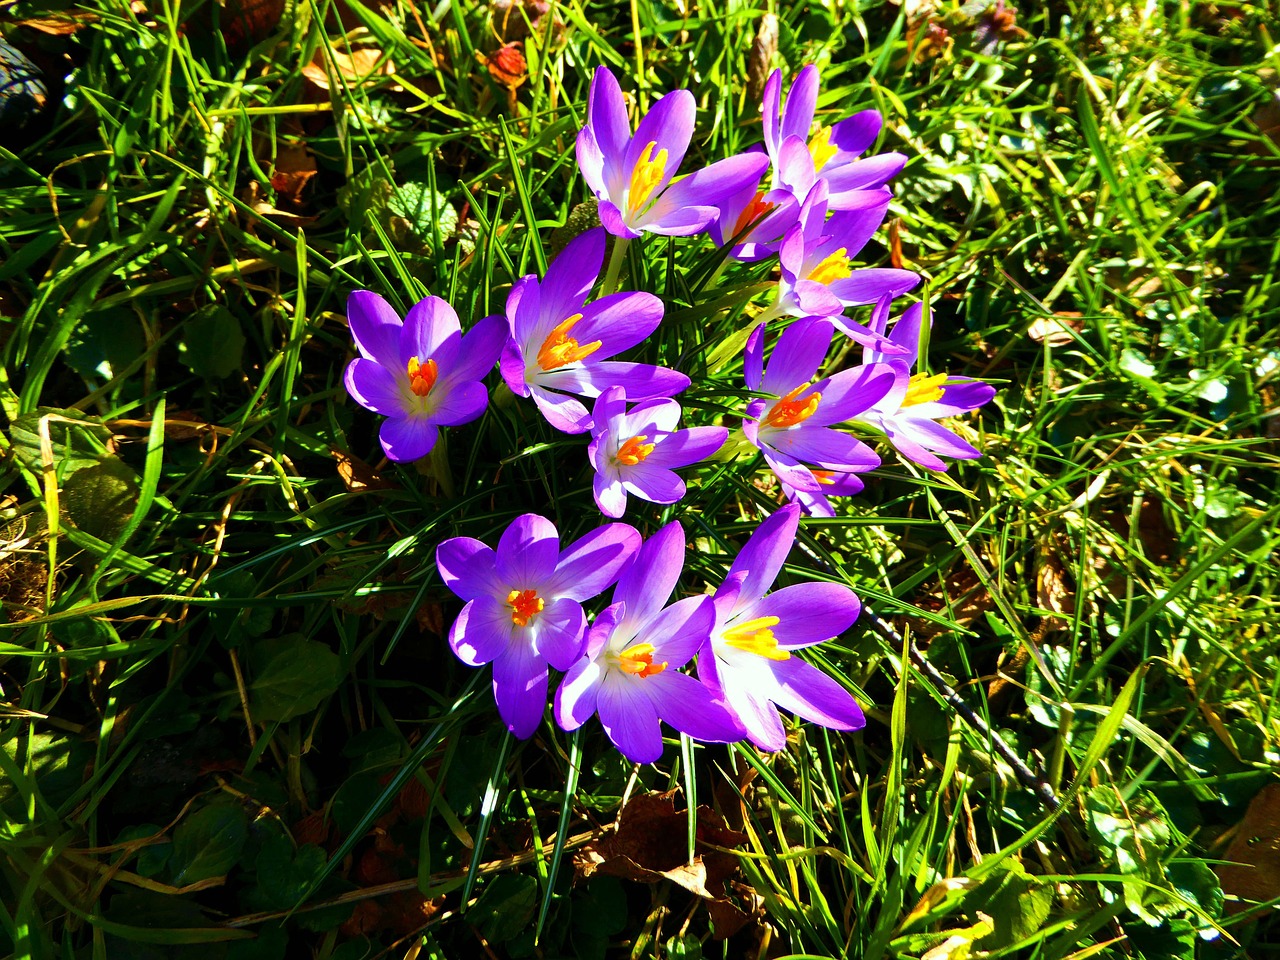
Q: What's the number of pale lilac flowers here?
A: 13